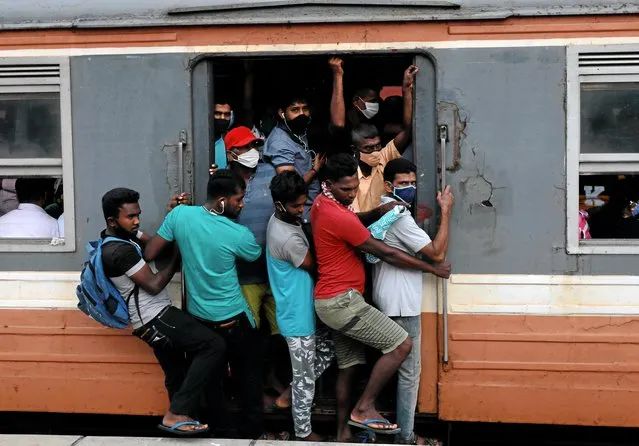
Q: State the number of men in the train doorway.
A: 10